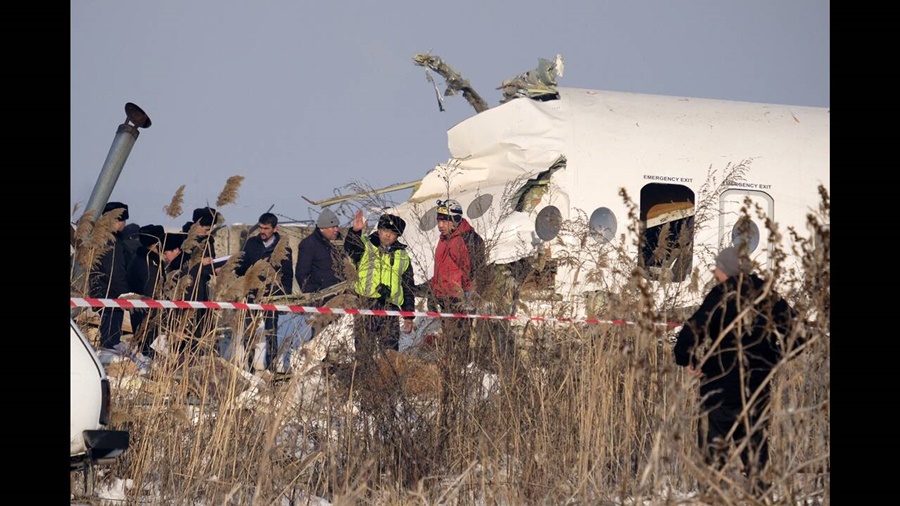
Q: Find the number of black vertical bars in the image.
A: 2